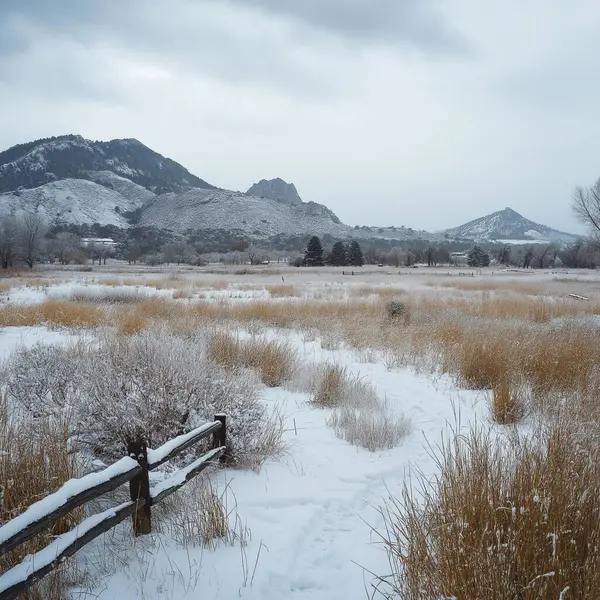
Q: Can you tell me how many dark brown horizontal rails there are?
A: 4